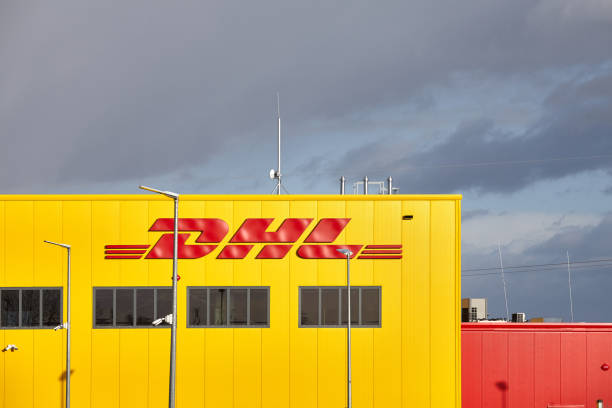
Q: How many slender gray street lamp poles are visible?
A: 3